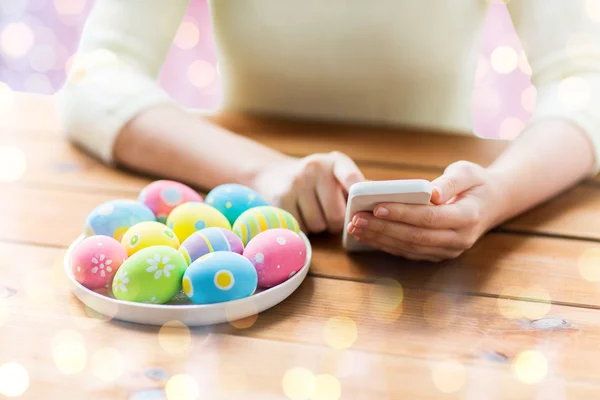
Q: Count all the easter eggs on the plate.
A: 11